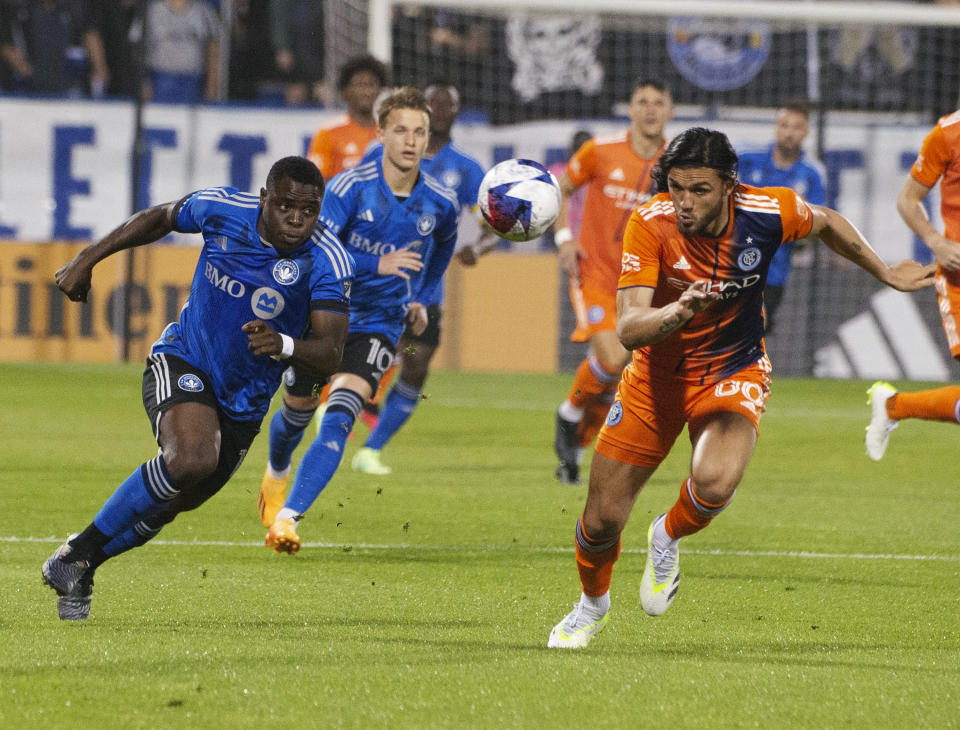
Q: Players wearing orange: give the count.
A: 4